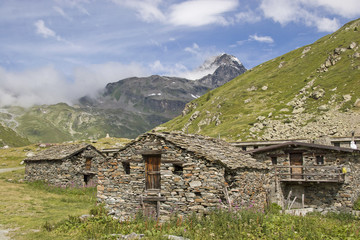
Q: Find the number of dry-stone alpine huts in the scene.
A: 3